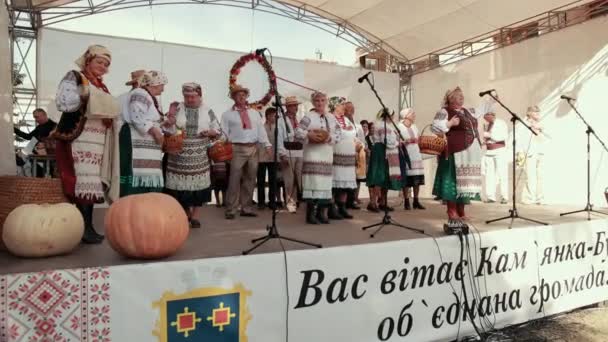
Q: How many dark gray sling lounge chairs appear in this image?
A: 0